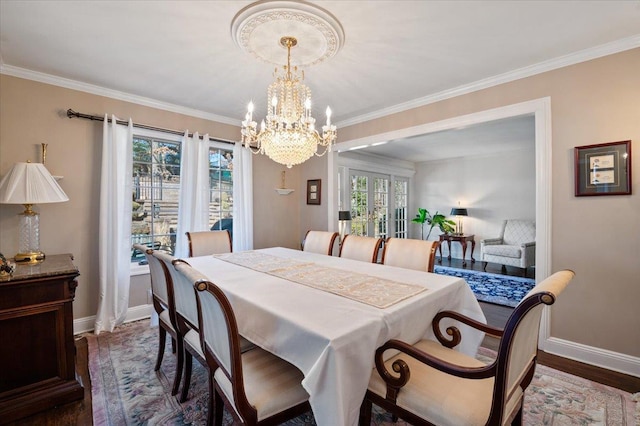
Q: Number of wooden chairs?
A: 8